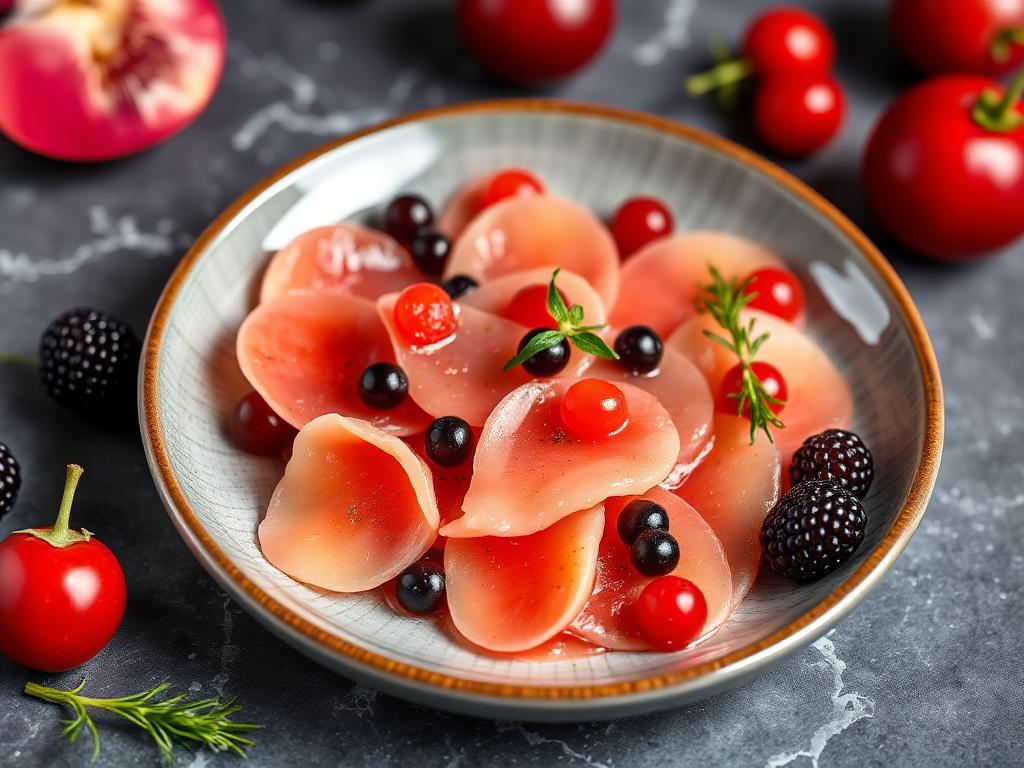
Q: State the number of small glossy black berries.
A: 10